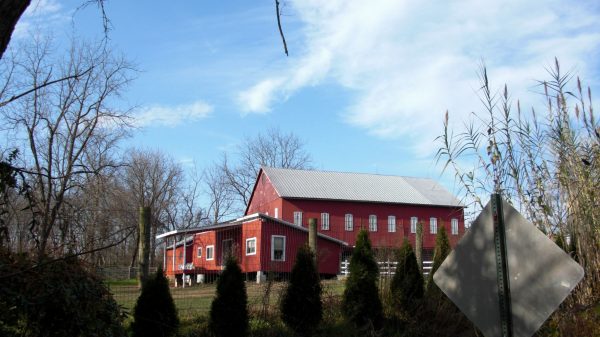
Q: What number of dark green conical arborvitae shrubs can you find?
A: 6